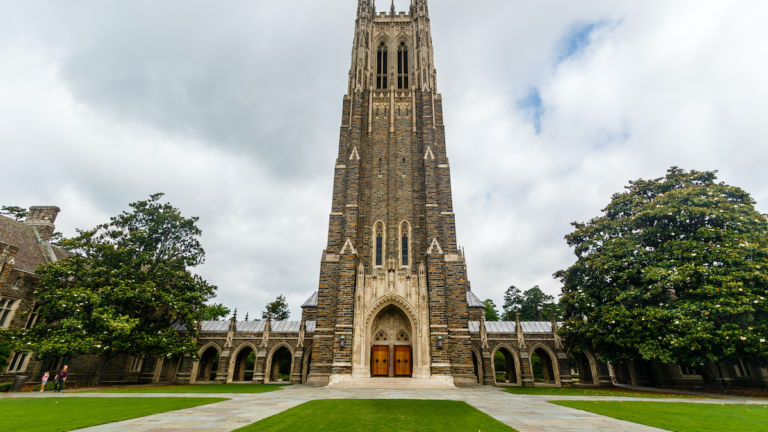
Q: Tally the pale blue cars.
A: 0